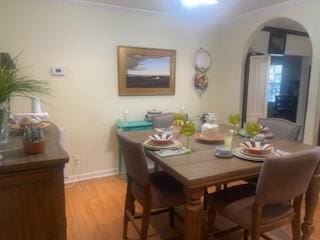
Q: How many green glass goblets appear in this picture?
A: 4